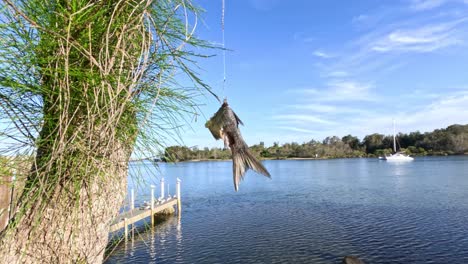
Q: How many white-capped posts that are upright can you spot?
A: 4